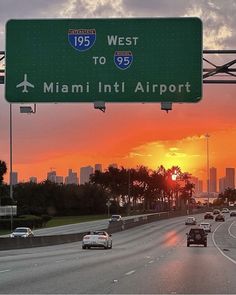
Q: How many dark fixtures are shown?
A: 3